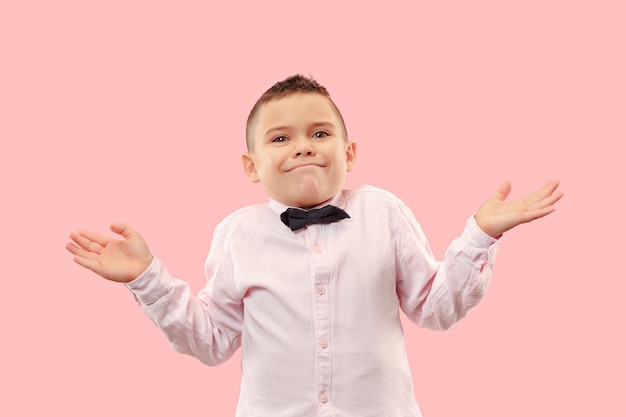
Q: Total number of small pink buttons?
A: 4